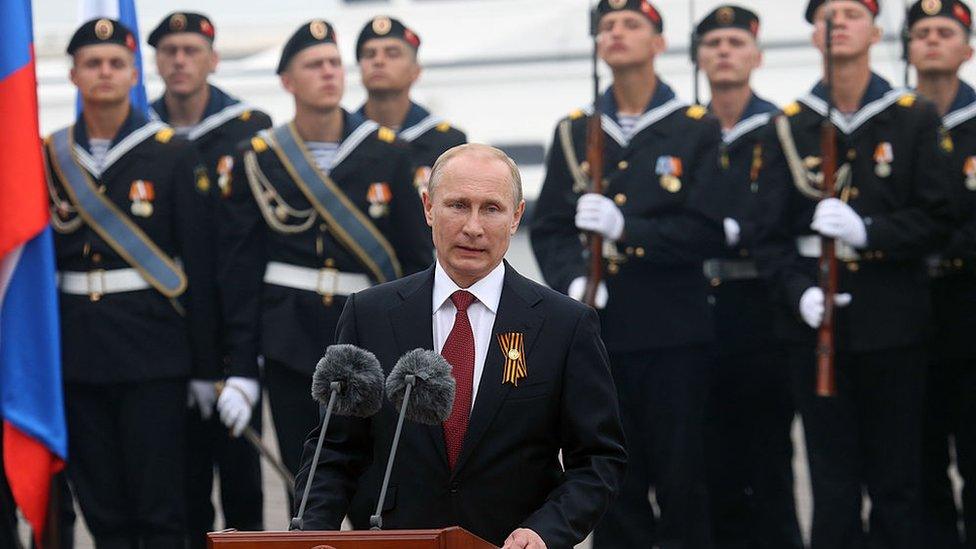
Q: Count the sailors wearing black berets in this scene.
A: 8